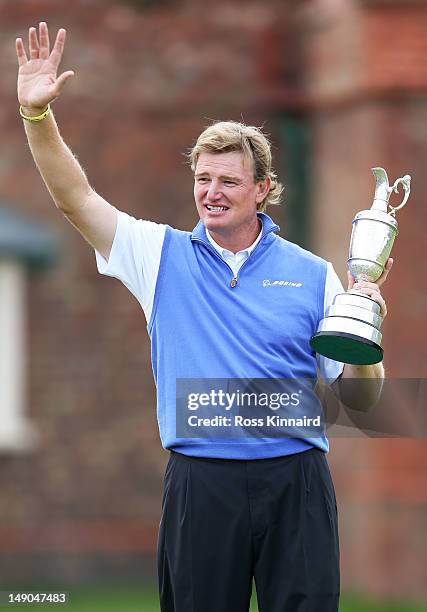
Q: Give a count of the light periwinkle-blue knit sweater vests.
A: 1